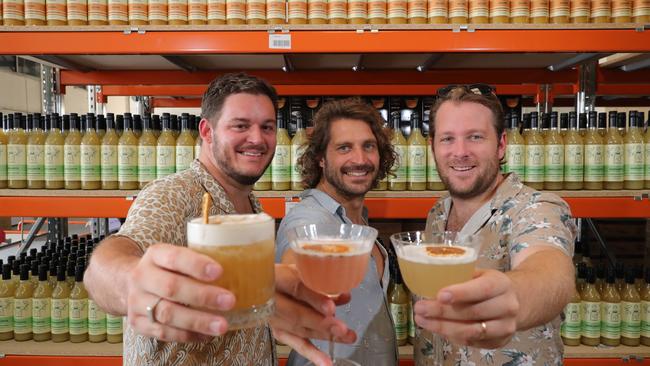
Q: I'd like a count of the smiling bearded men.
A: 3